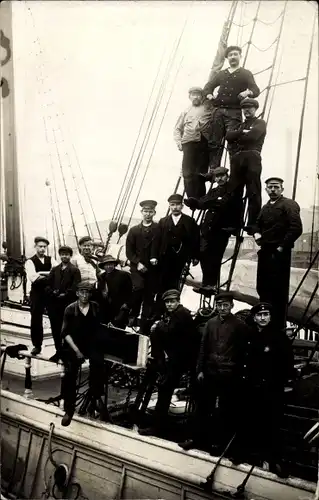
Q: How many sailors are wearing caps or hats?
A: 15